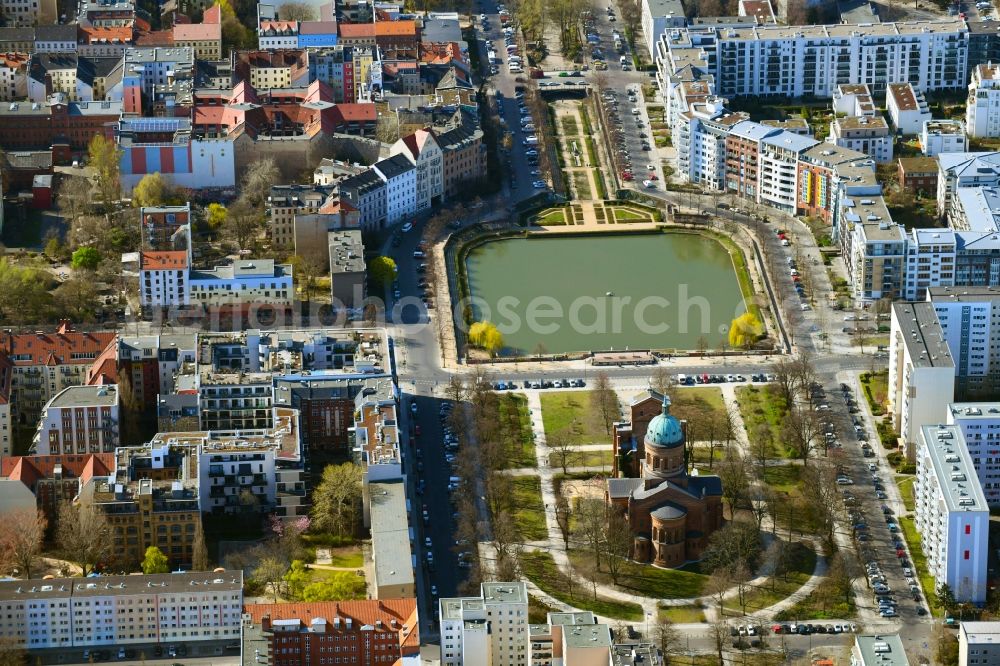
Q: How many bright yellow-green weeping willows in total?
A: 2